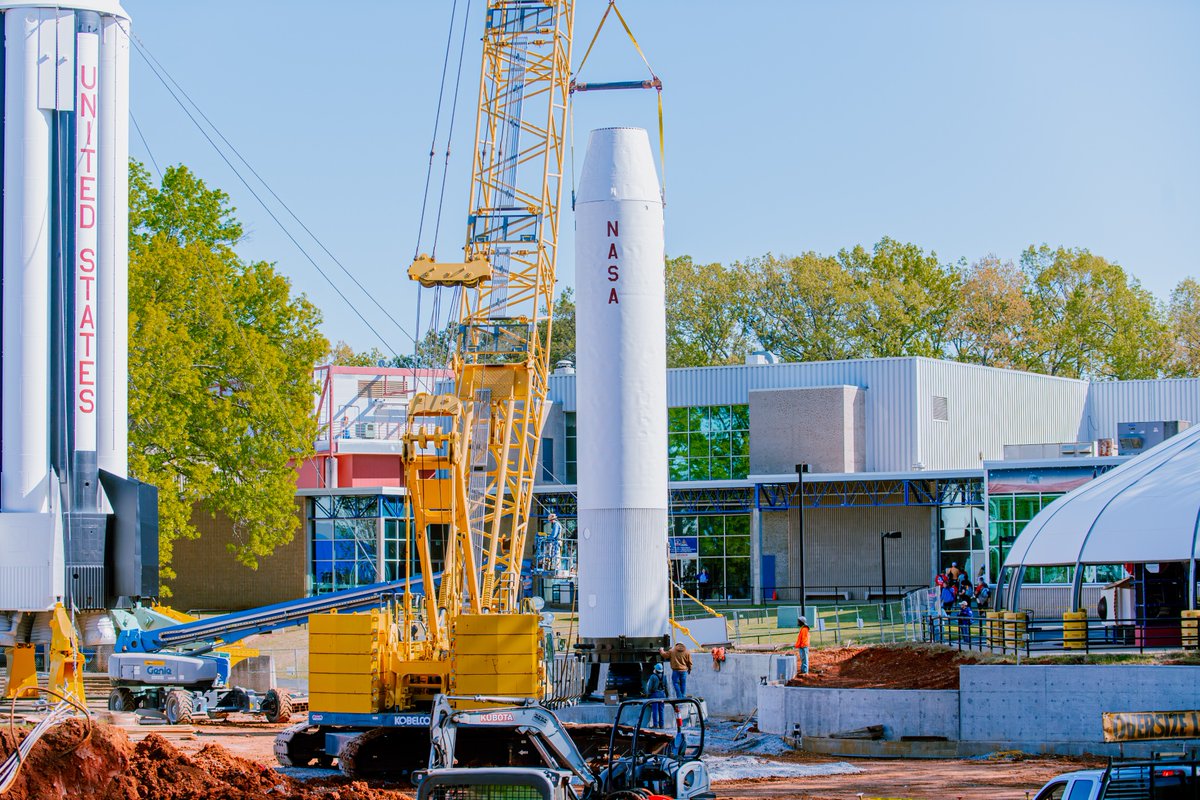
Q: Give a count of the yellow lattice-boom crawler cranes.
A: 1